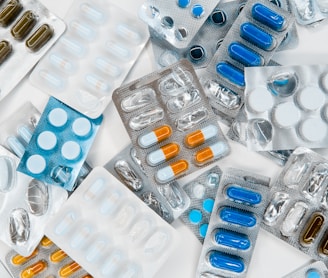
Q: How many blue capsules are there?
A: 8